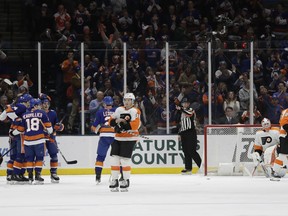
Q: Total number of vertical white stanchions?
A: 6